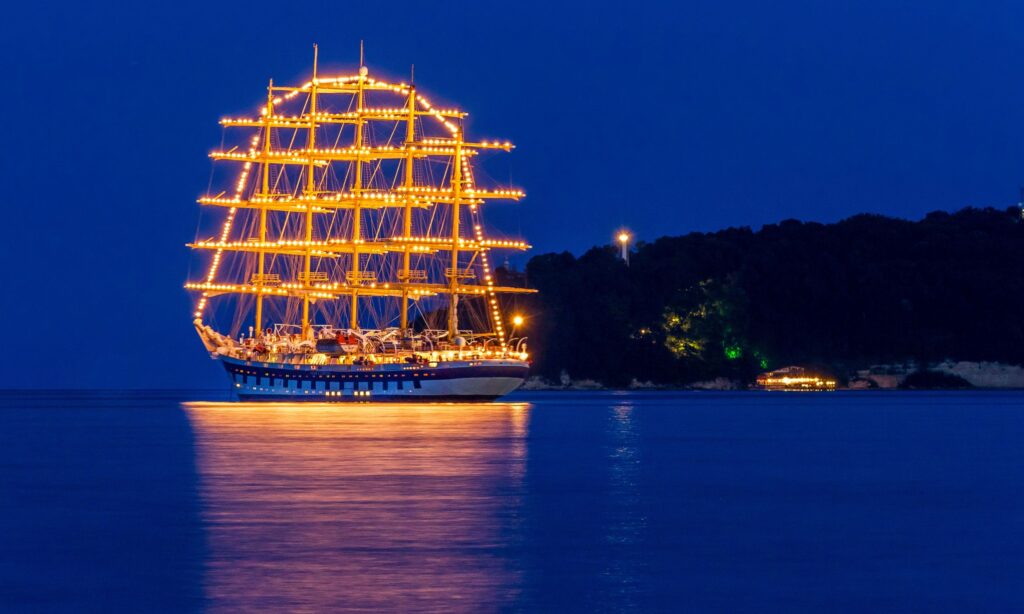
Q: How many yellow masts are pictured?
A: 5